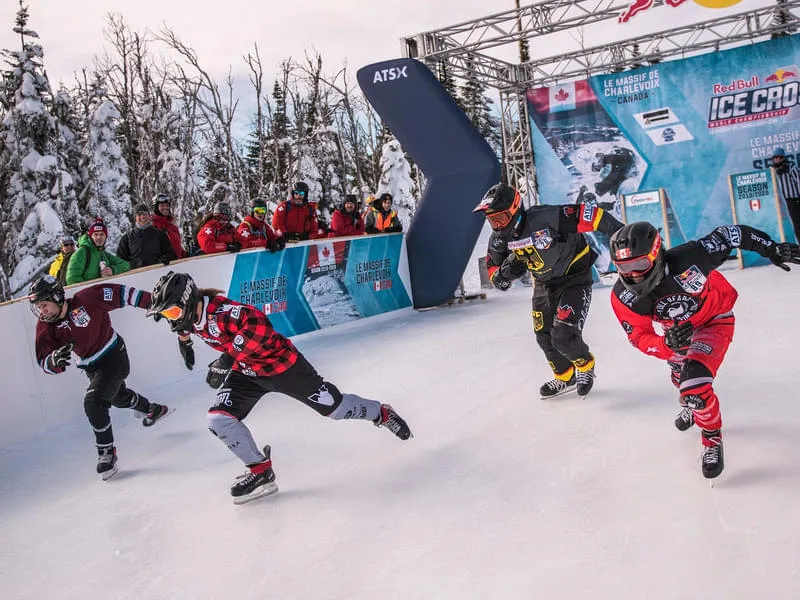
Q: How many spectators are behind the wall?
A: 9